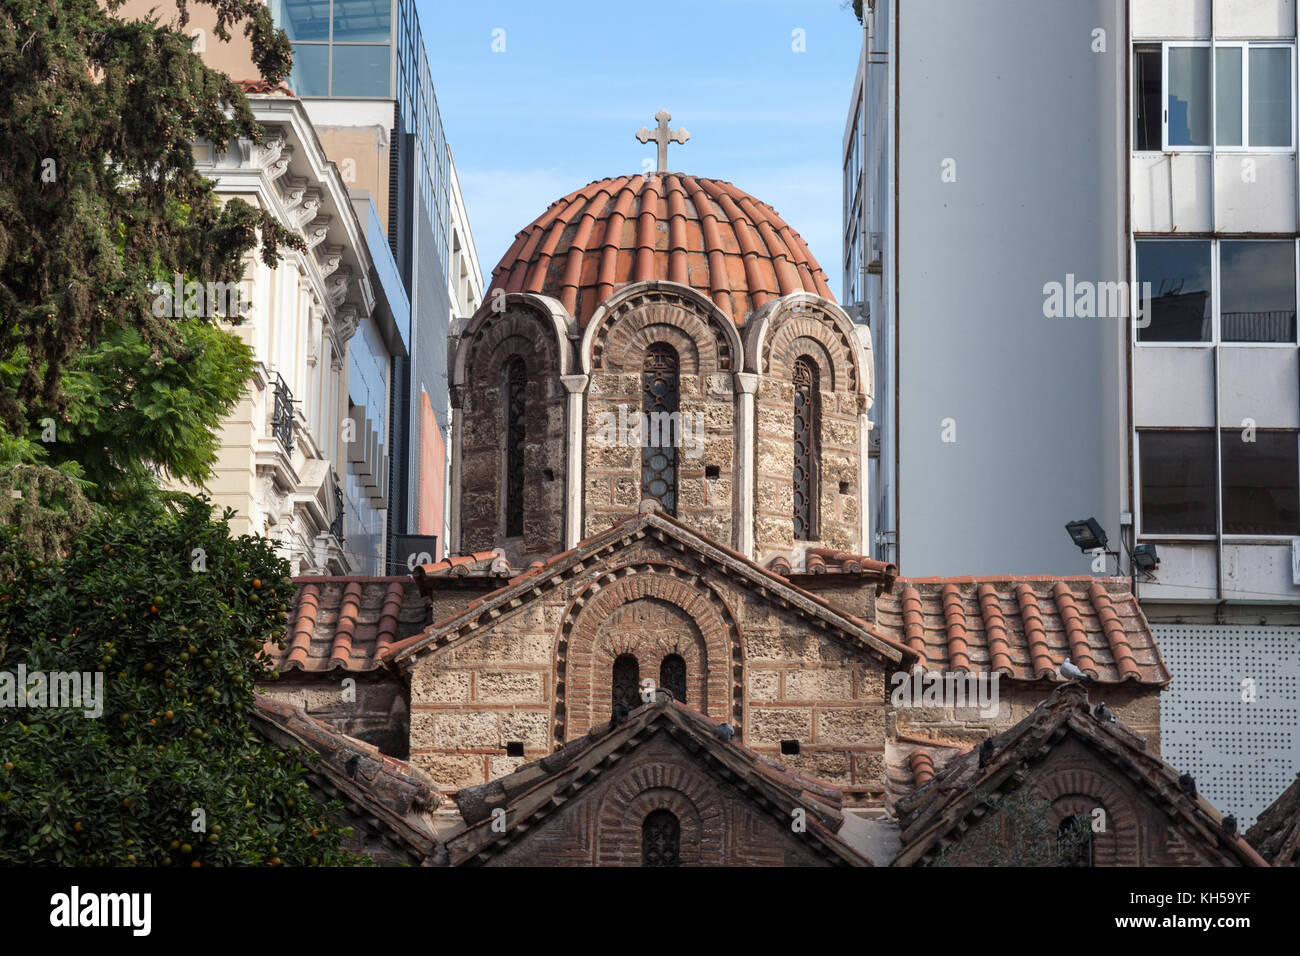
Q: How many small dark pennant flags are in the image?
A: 0